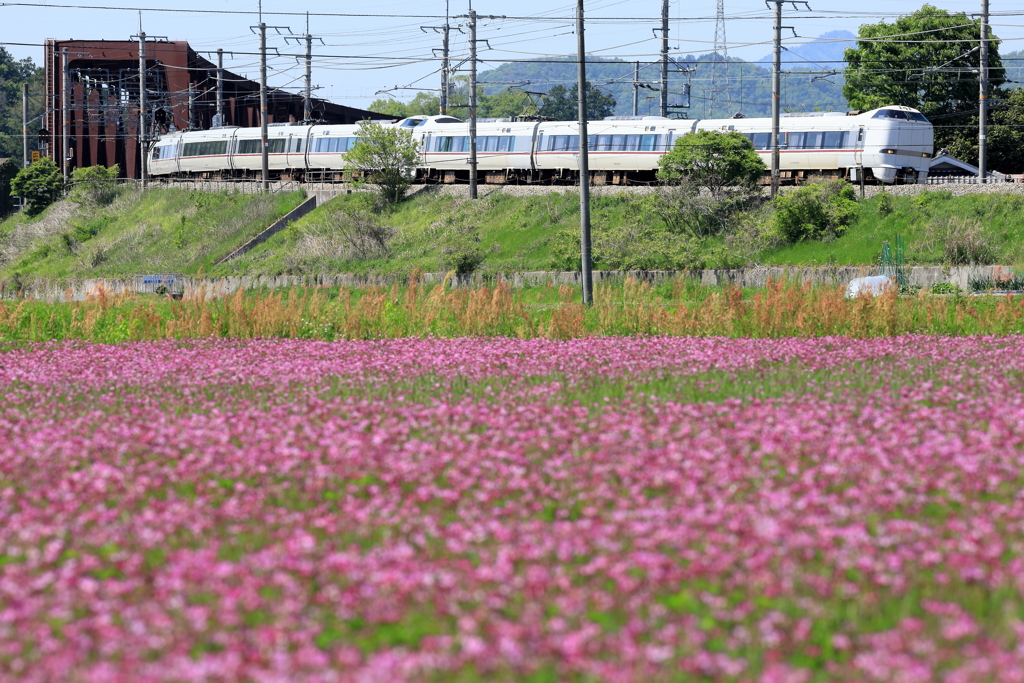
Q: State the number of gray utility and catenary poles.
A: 14